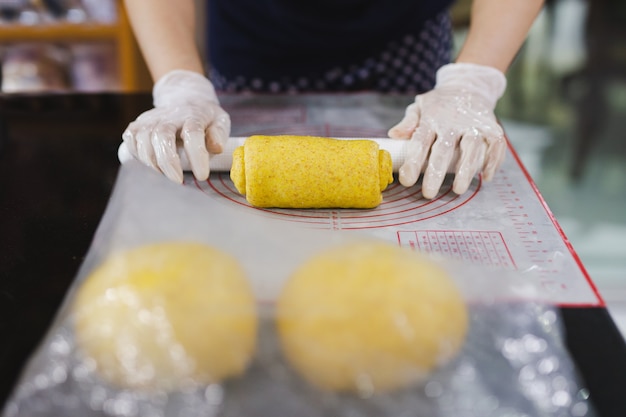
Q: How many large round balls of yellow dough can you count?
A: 2